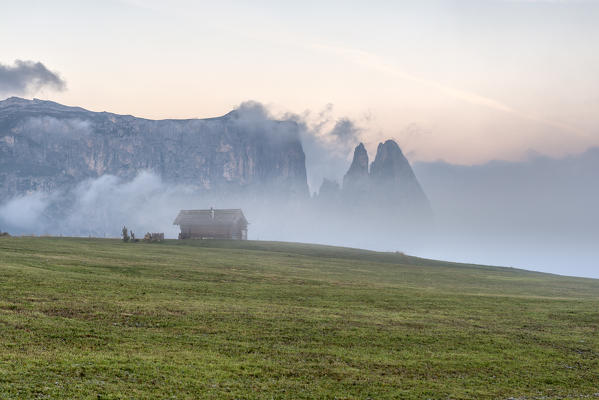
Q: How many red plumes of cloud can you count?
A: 0